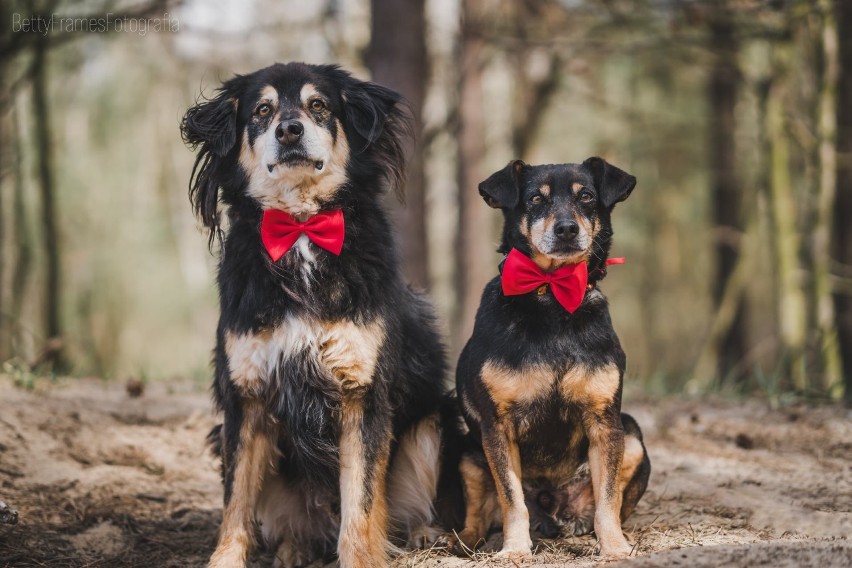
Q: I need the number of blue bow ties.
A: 0